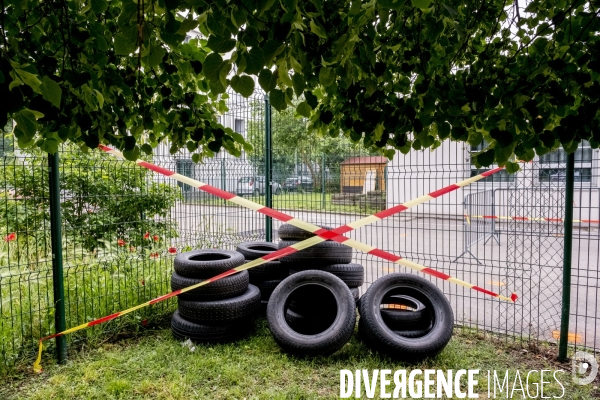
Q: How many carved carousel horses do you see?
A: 0